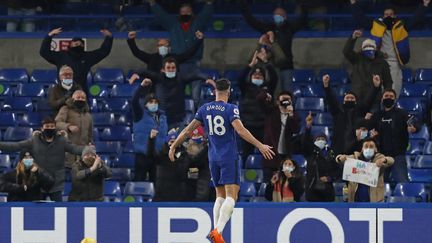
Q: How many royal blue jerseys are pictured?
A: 1